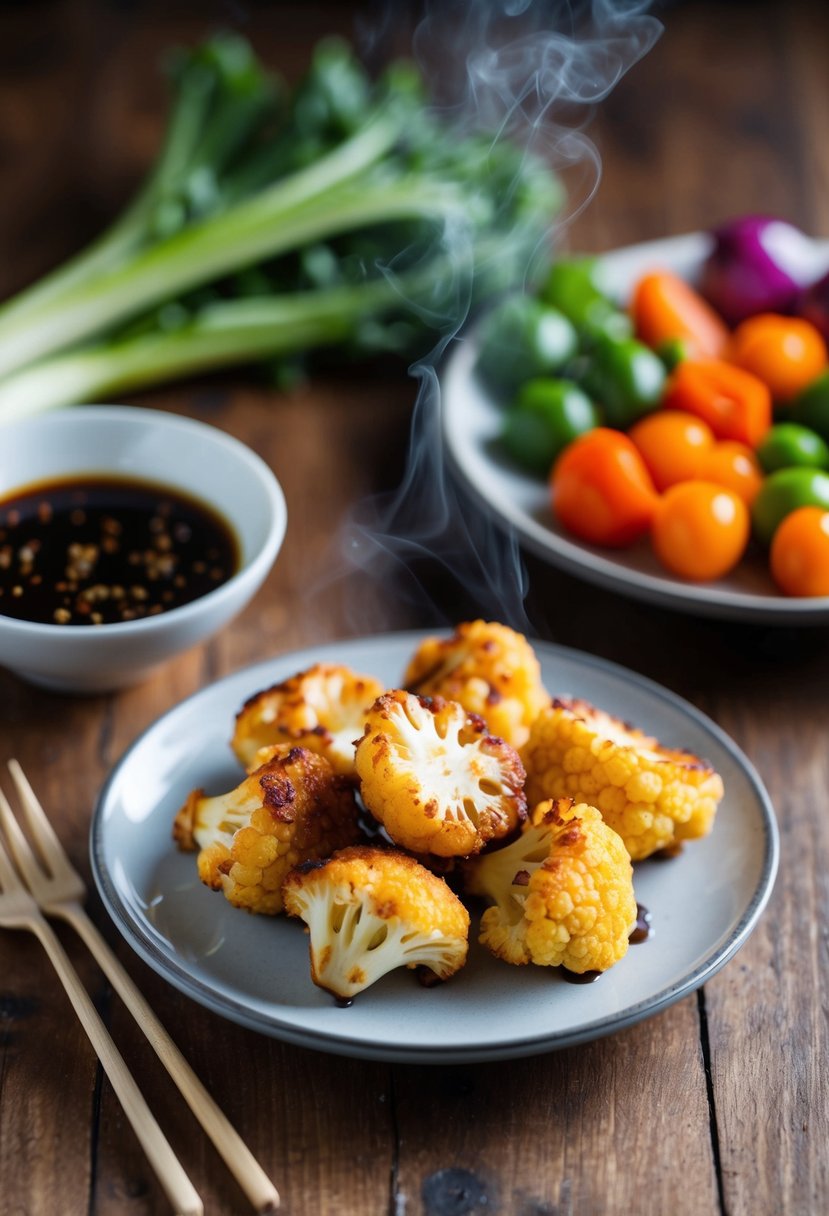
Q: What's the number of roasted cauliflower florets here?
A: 7